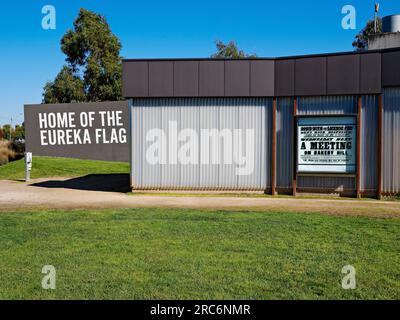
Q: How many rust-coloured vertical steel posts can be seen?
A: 4